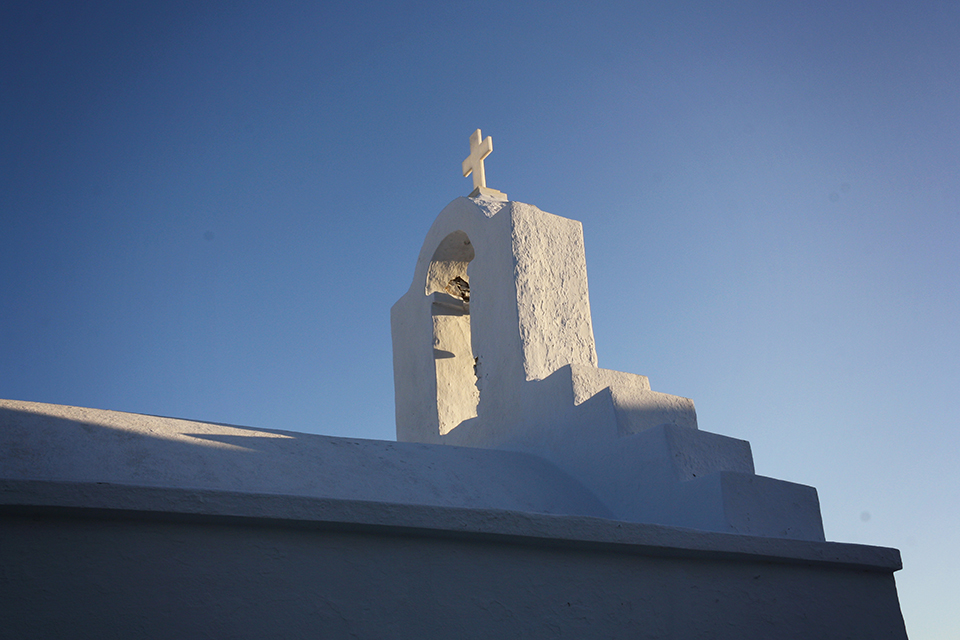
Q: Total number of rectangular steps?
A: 4